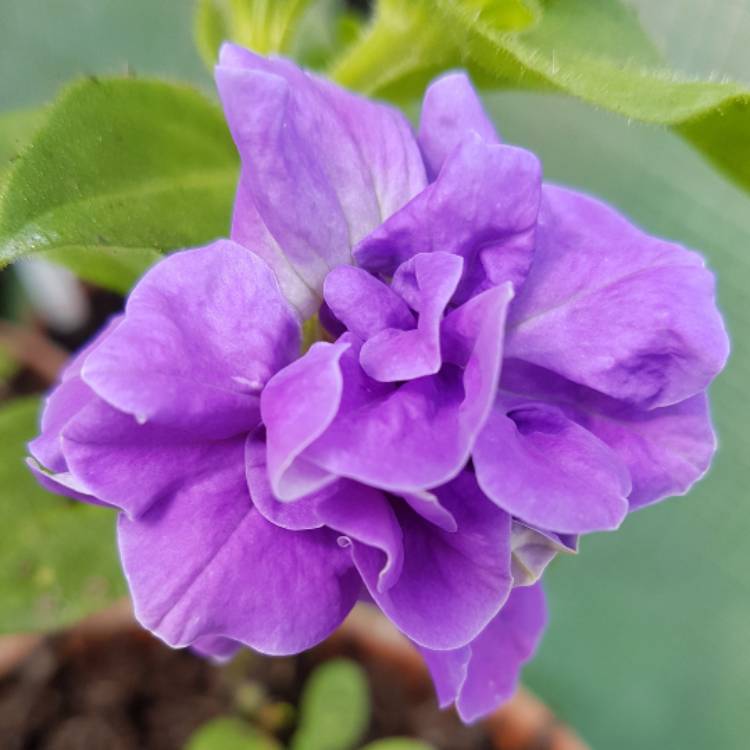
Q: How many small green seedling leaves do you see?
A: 3